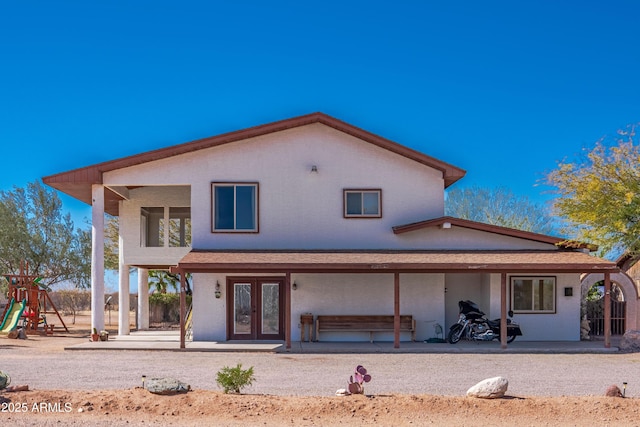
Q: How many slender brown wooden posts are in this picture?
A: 5